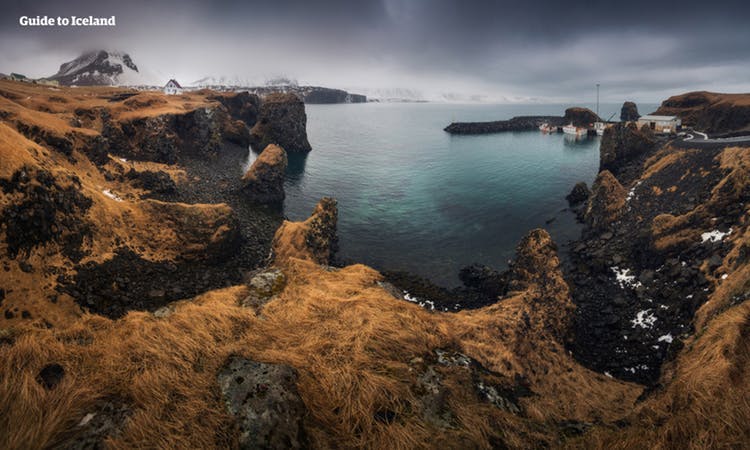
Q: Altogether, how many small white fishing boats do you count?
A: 3